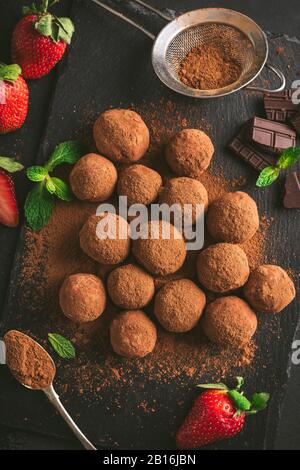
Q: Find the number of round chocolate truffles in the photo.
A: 15